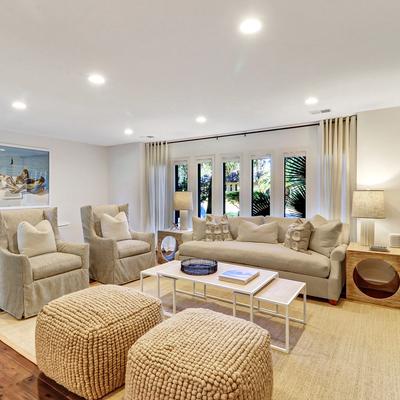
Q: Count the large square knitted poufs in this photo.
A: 2